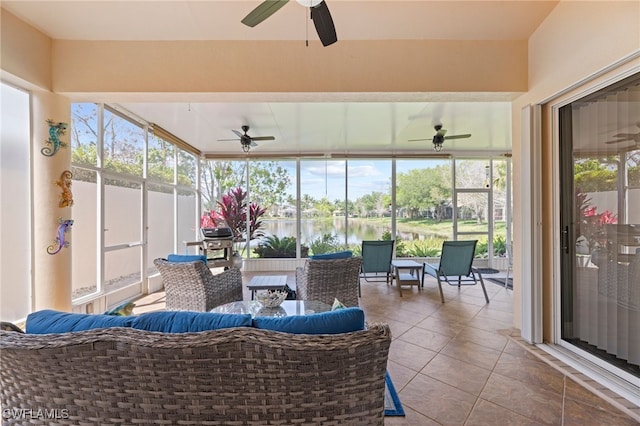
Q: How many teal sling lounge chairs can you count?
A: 2